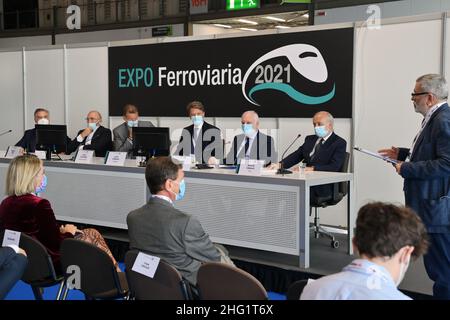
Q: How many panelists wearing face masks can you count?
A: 6